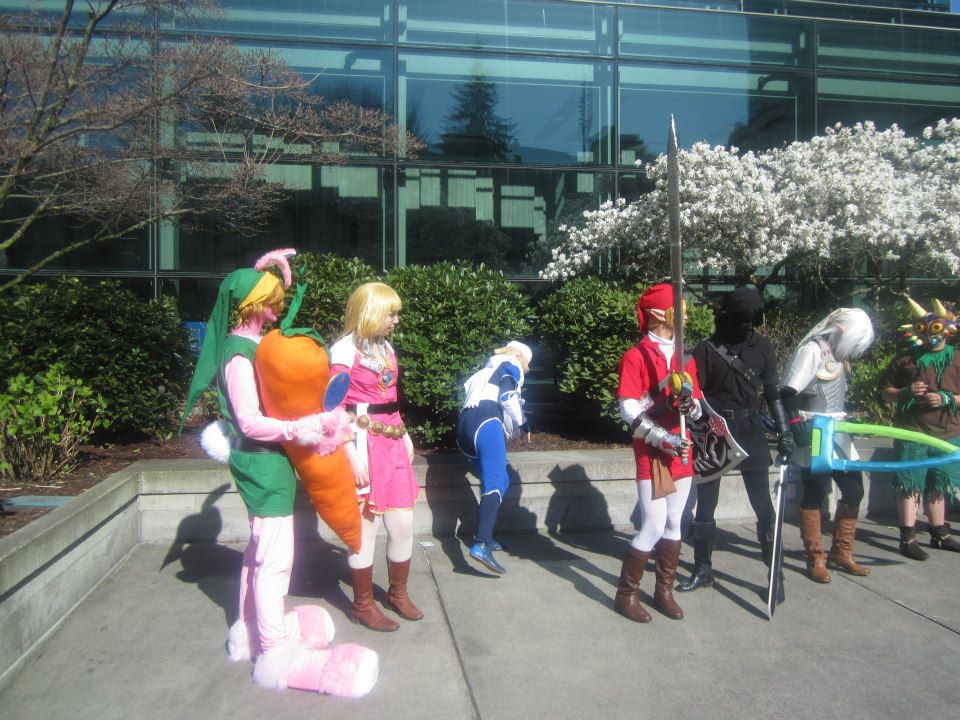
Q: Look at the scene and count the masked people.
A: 2